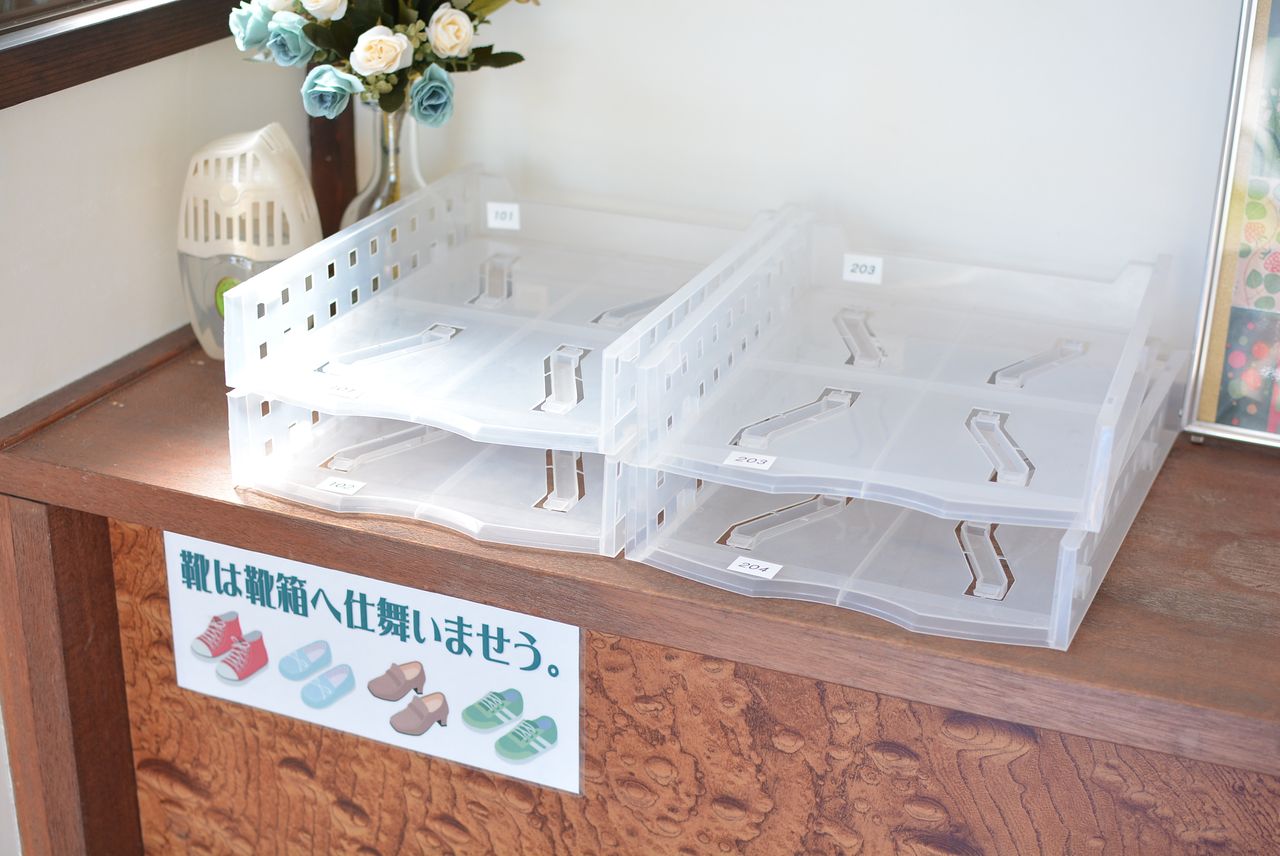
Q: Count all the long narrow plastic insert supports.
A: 12